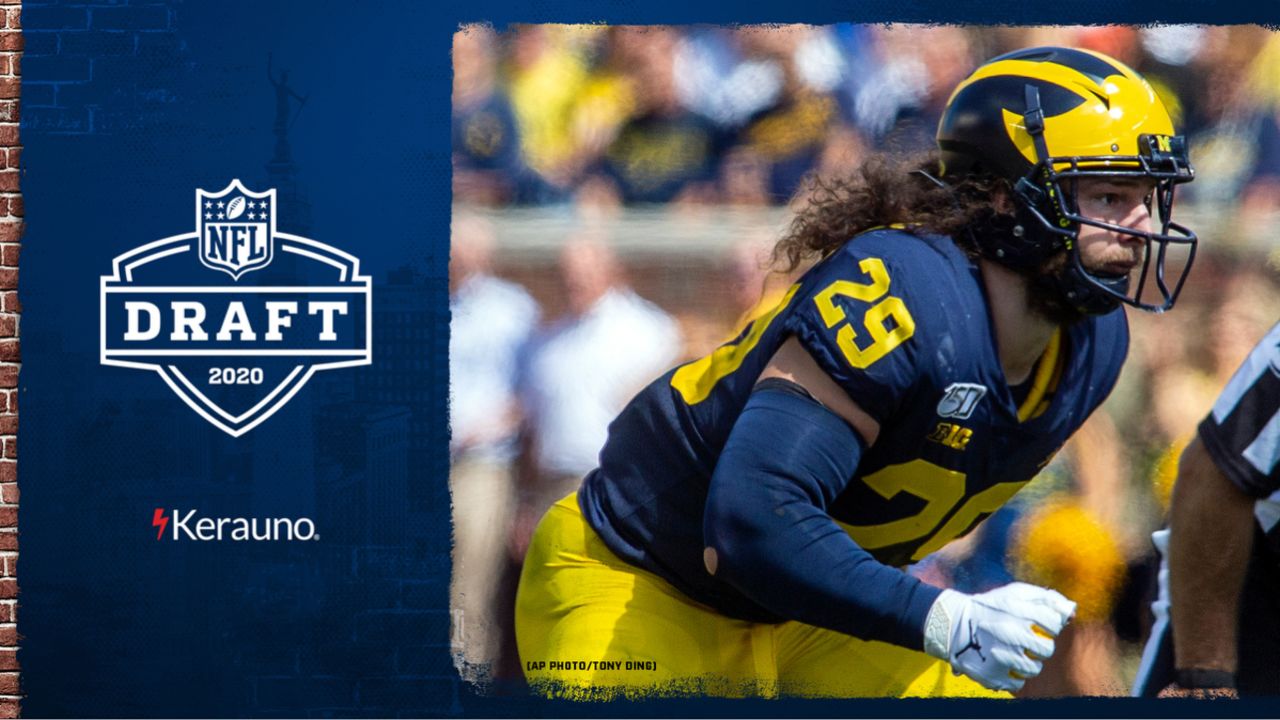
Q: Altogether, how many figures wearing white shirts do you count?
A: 2